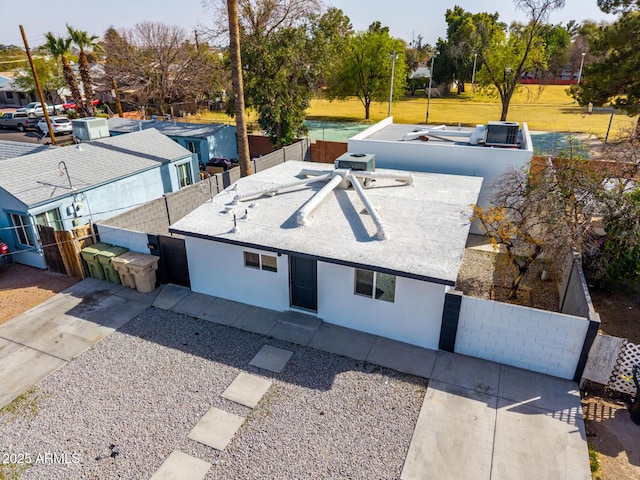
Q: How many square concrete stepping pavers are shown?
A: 4